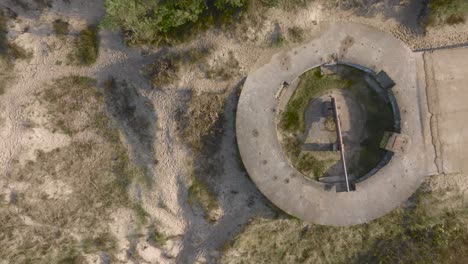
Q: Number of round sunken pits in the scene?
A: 1